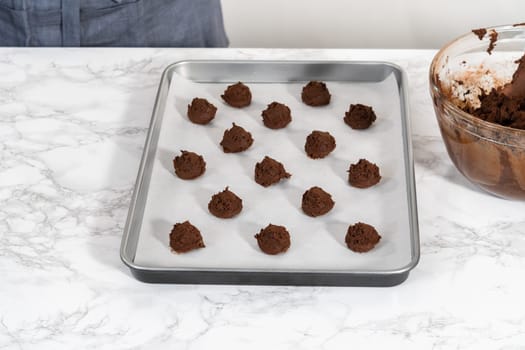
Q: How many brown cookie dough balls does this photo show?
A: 15